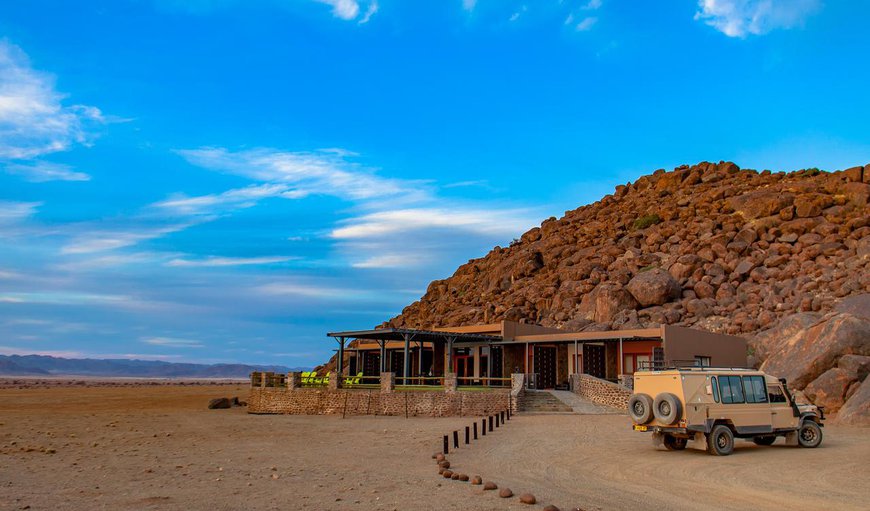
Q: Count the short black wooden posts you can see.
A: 9